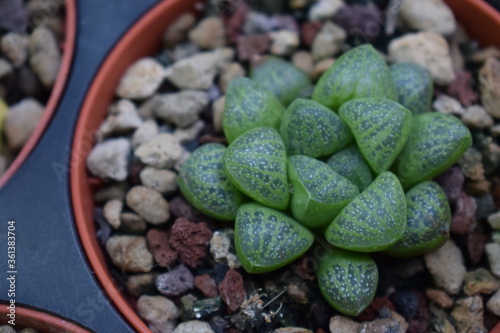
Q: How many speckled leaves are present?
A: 15